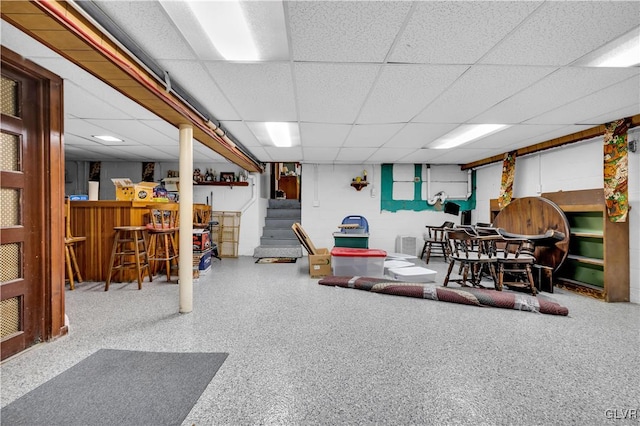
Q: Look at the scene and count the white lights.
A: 5